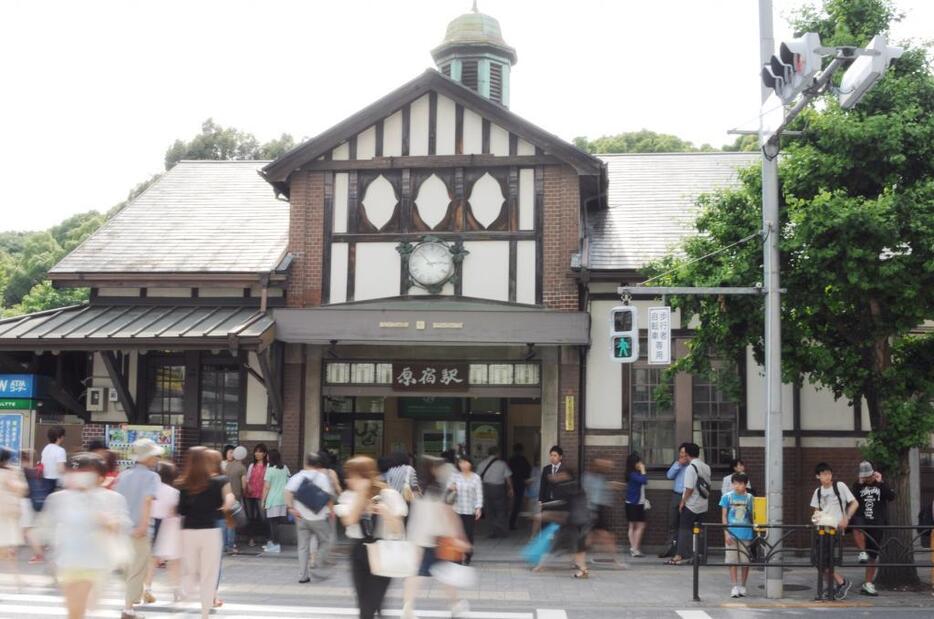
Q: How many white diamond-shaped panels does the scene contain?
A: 3